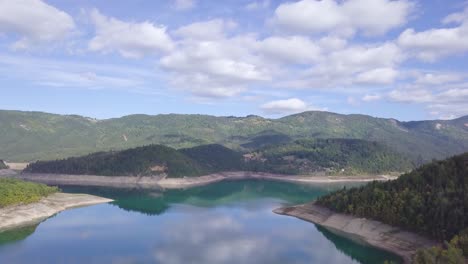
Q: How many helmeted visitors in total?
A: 0